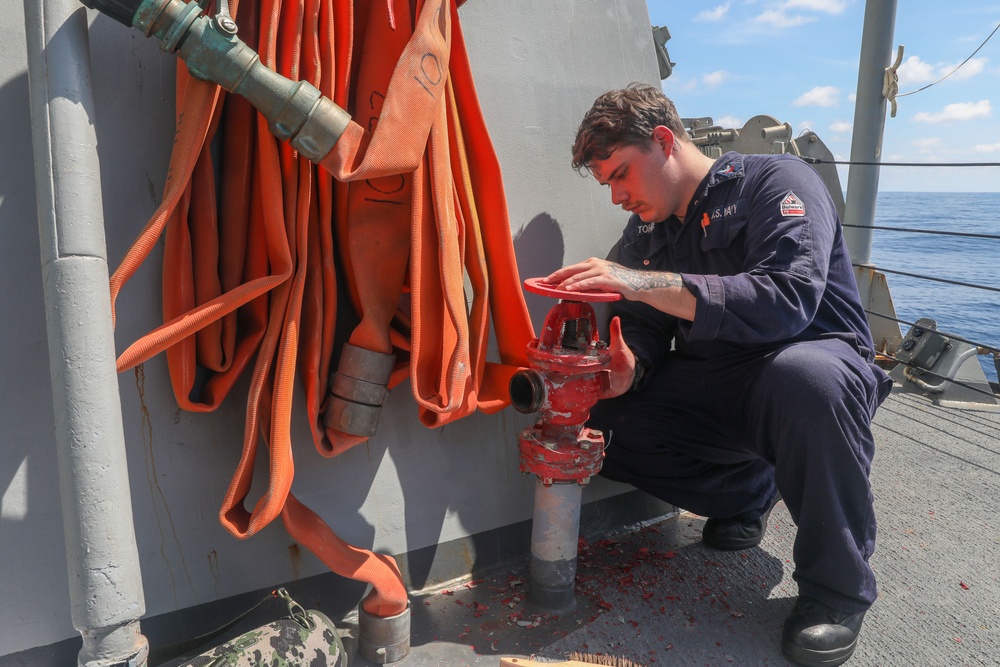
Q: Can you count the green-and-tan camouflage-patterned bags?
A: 1